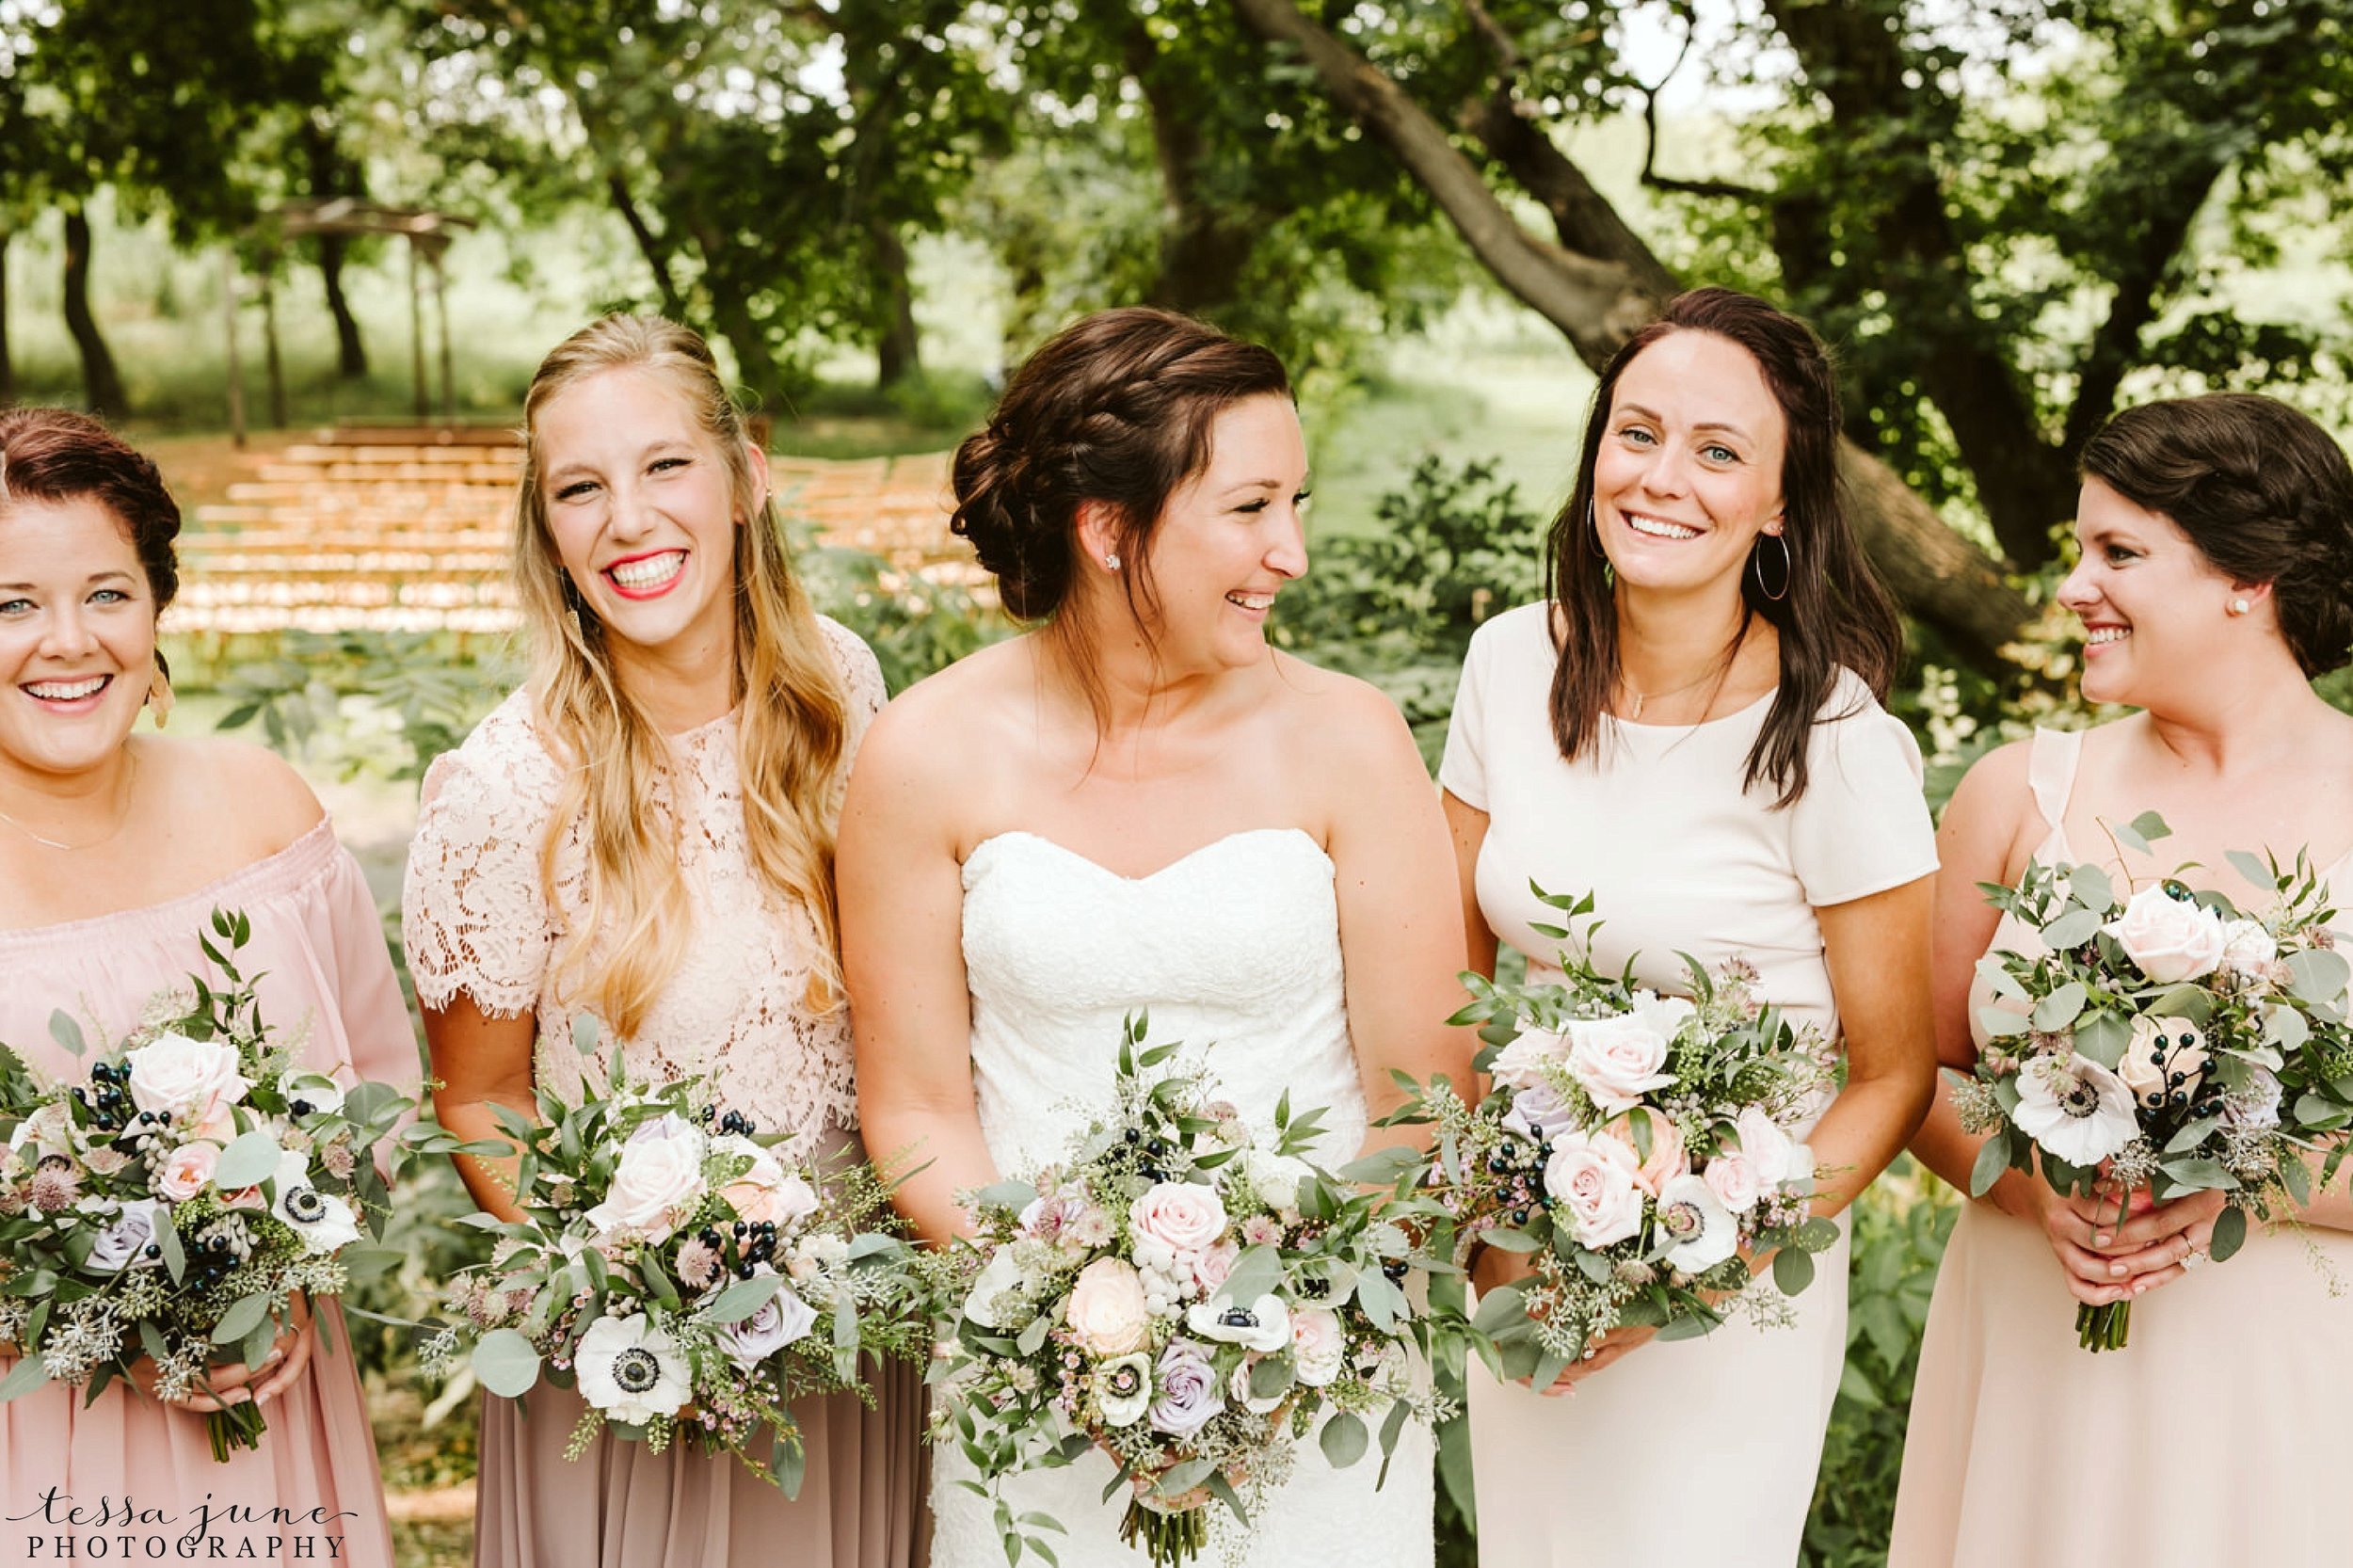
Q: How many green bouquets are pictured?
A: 5